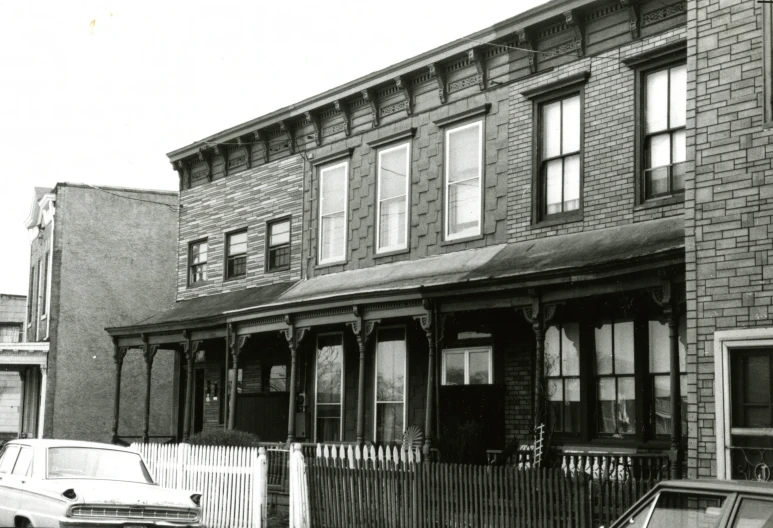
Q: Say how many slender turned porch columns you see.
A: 9